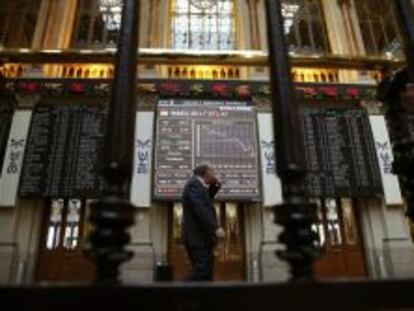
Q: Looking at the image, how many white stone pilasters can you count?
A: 4